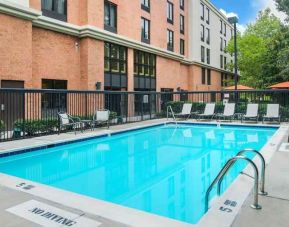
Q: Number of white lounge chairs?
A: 5